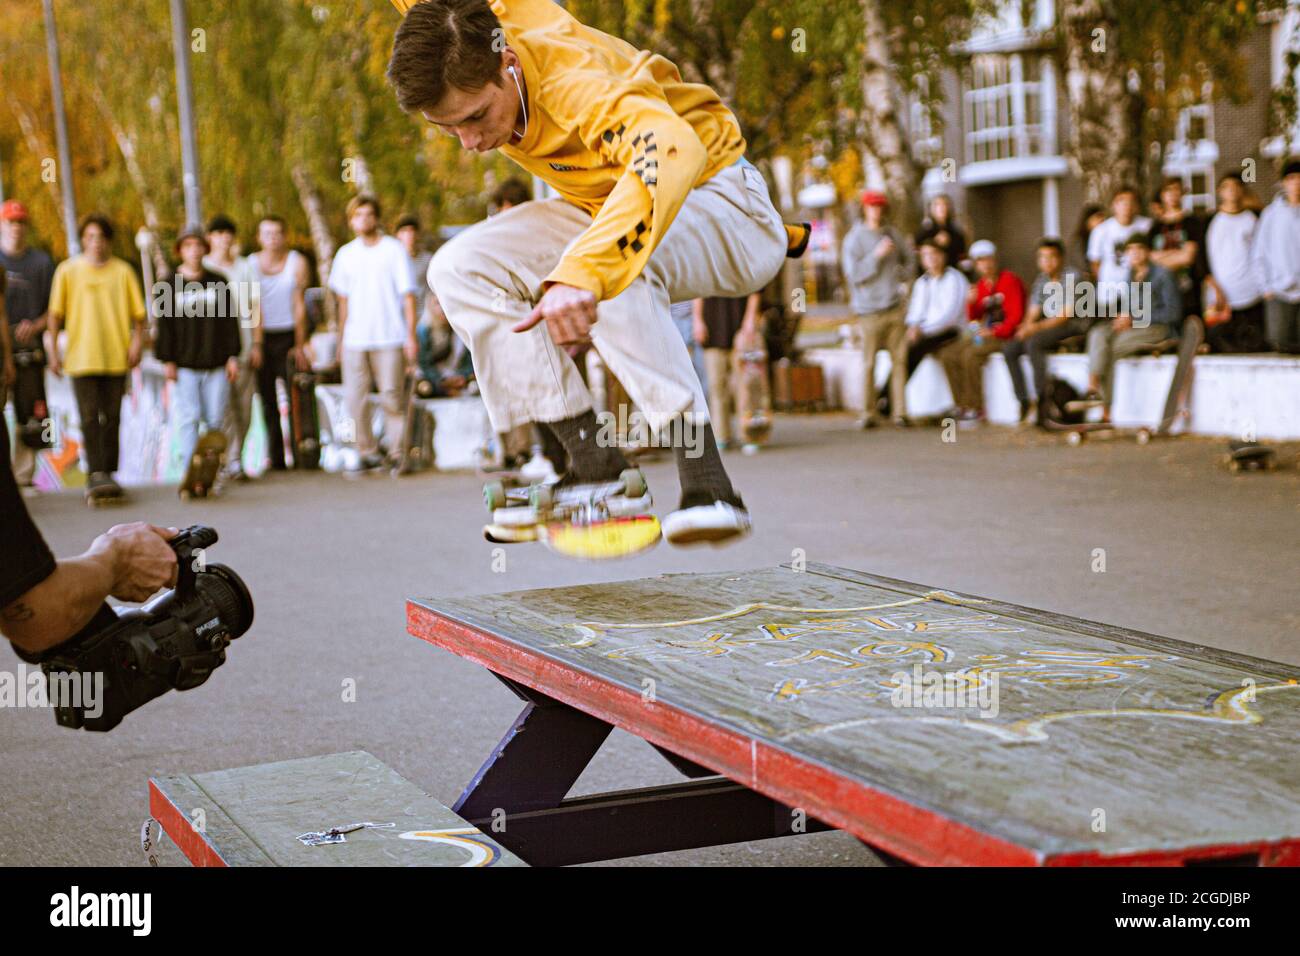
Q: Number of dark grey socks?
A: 2